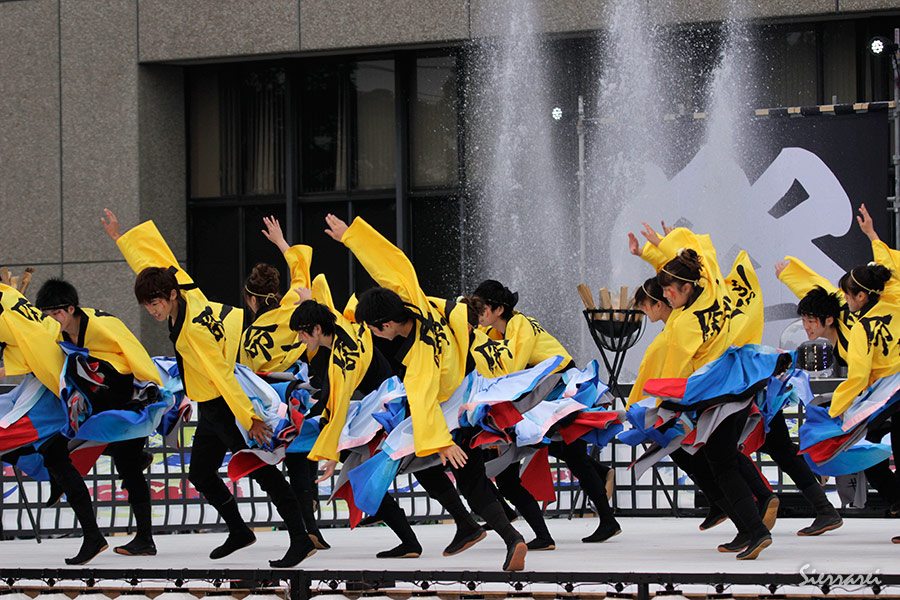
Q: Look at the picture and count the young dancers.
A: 12